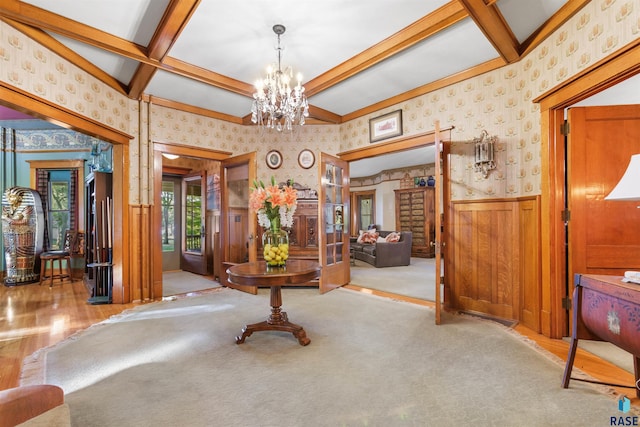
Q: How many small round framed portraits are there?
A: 2